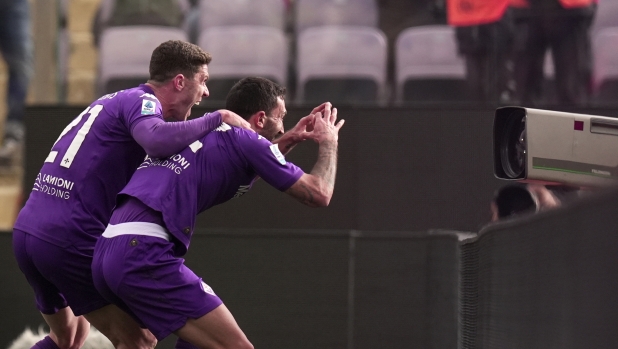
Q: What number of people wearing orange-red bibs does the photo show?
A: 2